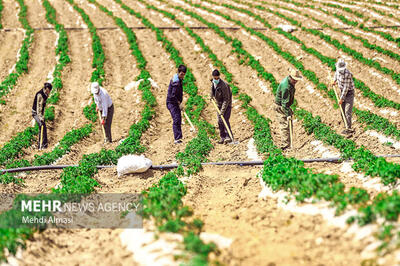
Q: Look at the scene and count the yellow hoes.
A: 6